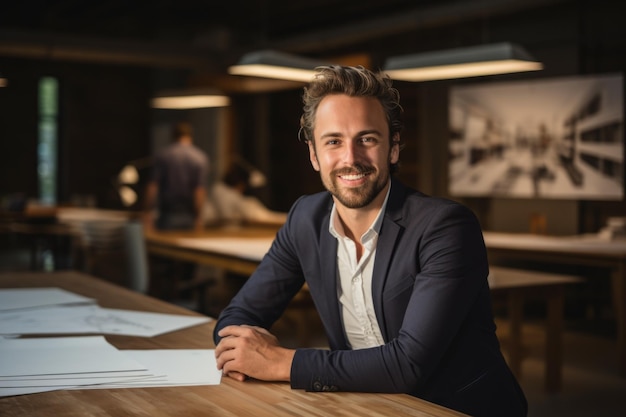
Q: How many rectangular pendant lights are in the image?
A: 3